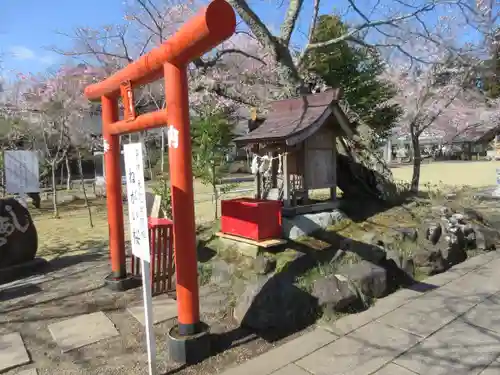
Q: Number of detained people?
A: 0